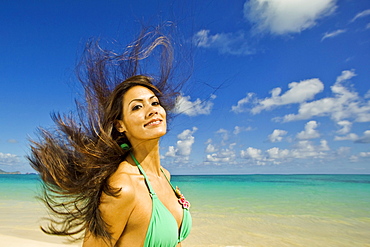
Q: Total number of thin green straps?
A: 2